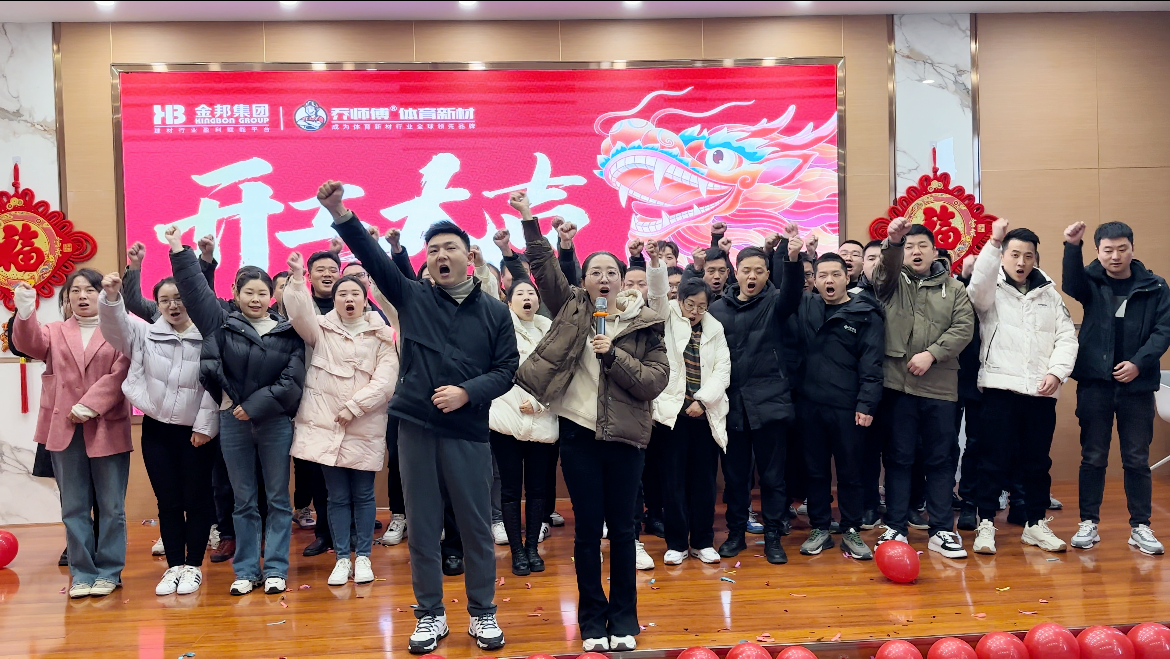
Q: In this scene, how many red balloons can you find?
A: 15